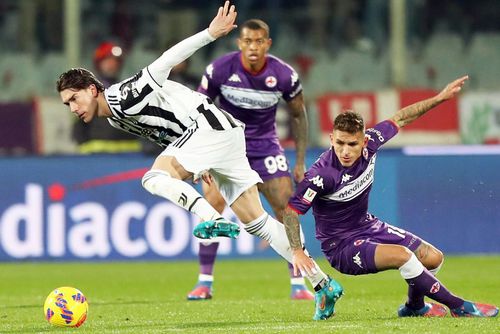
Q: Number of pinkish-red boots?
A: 4